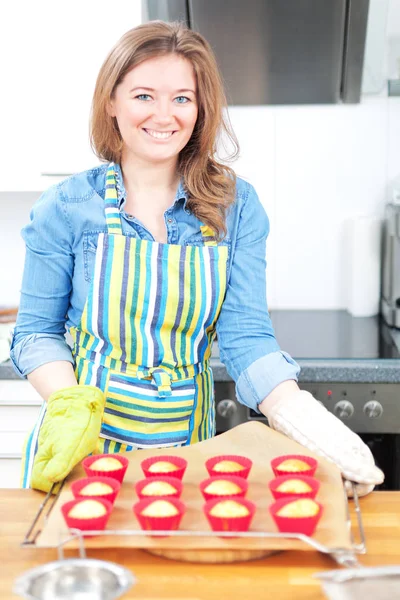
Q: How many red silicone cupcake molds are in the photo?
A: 12